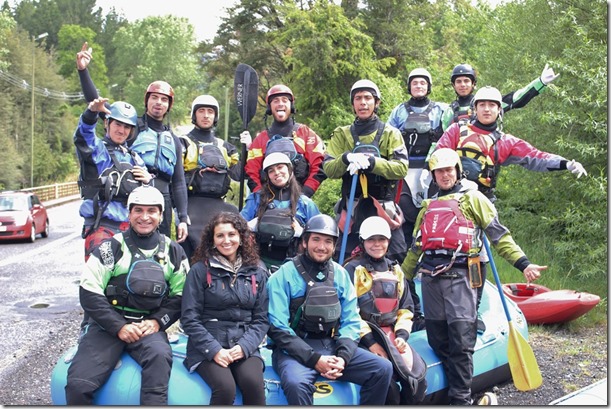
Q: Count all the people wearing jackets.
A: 14